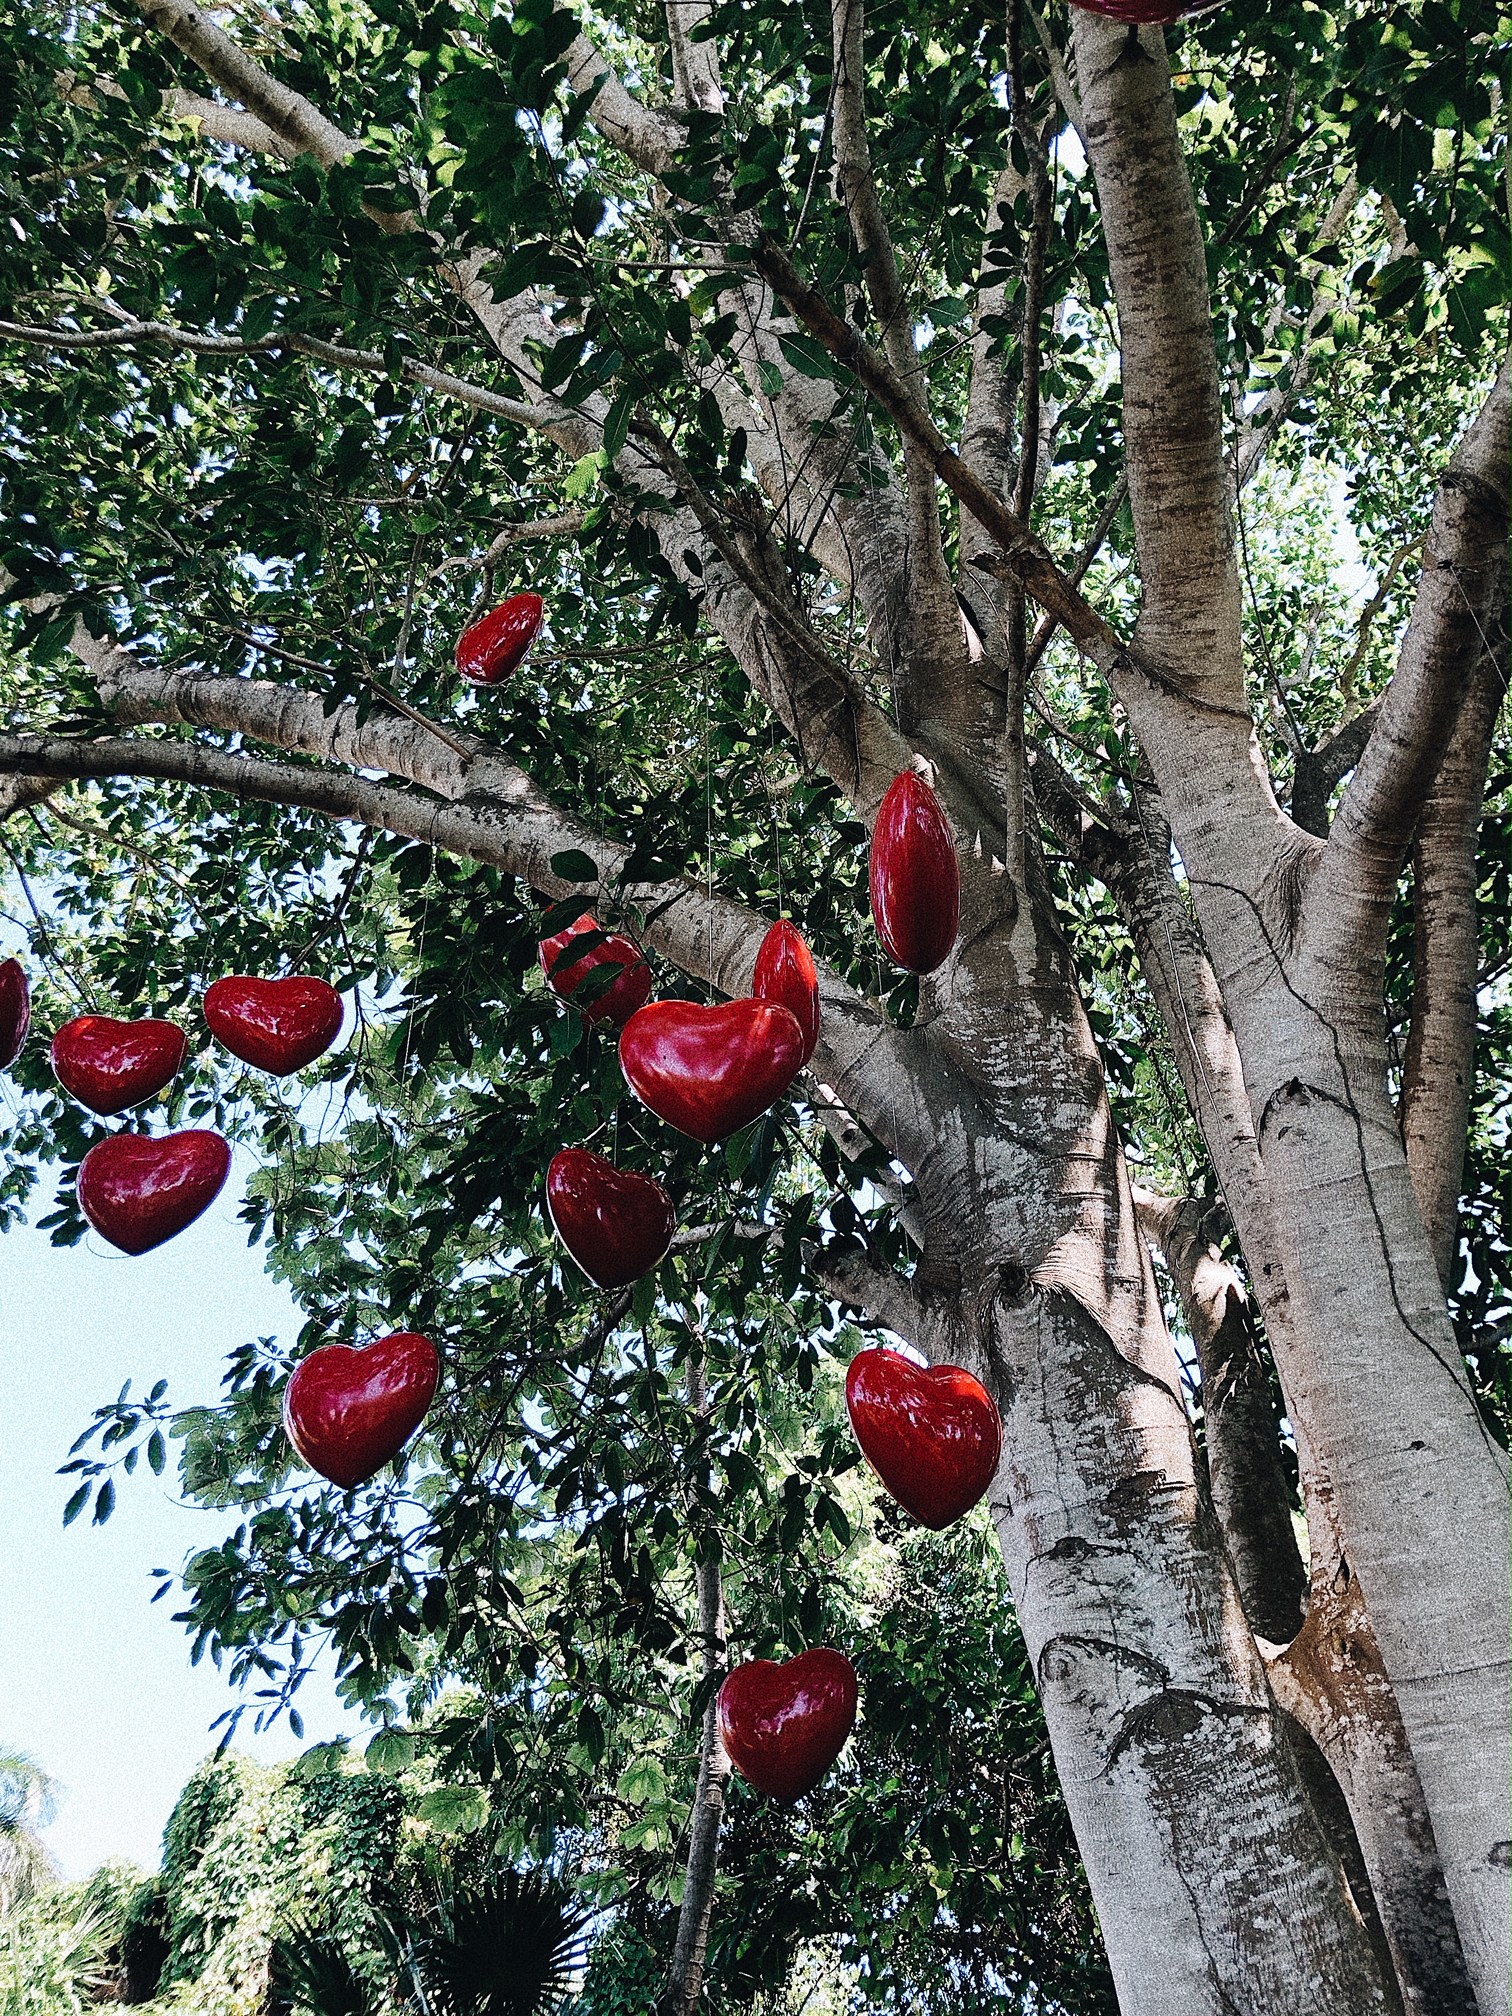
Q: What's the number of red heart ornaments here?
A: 14